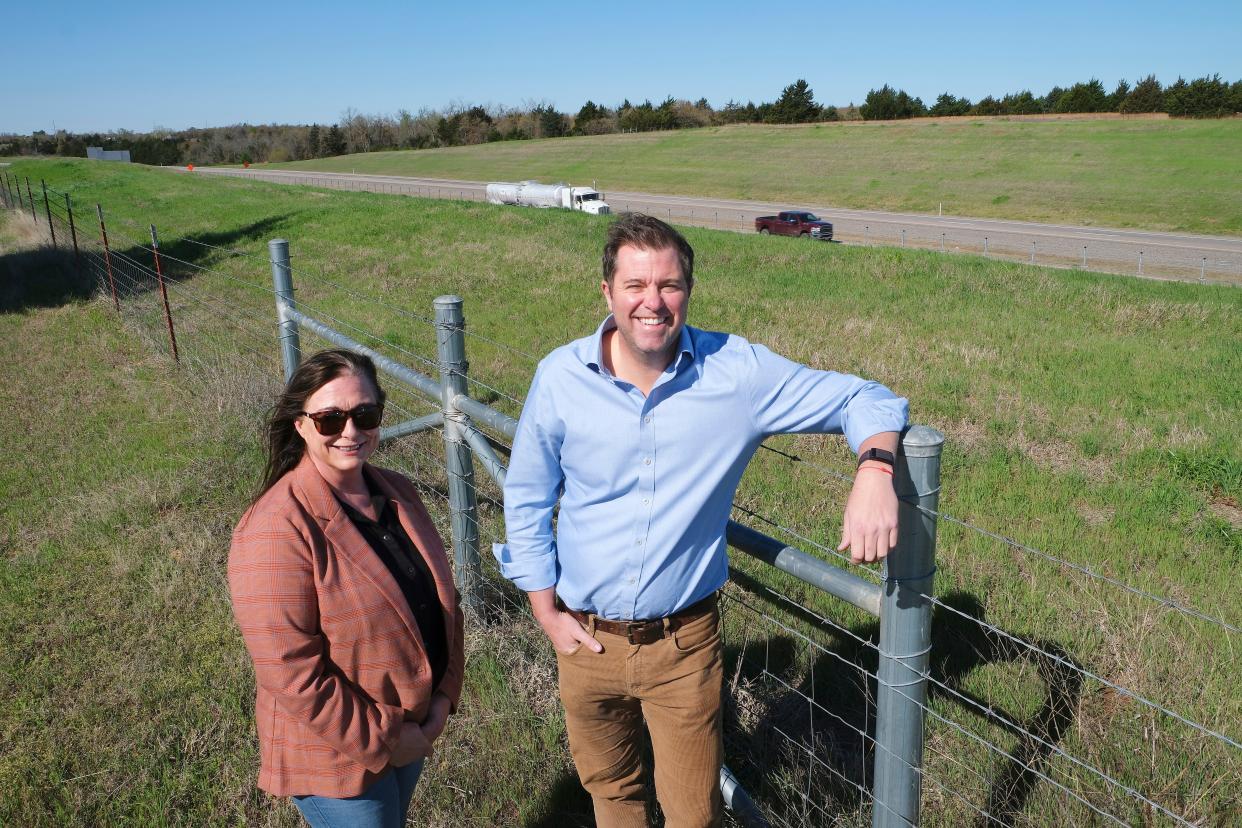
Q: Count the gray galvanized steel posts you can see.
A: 3